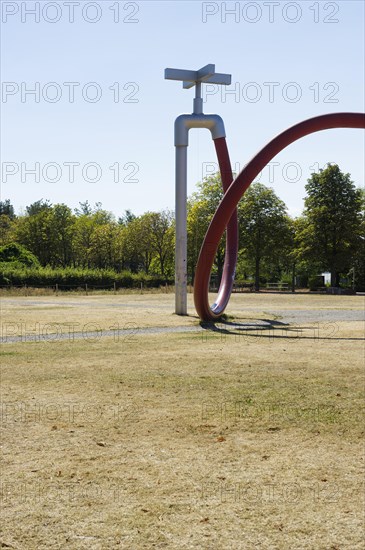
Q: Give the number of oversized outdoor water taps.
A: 1